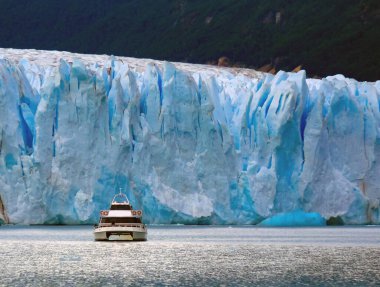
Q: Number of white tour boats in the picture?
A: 1